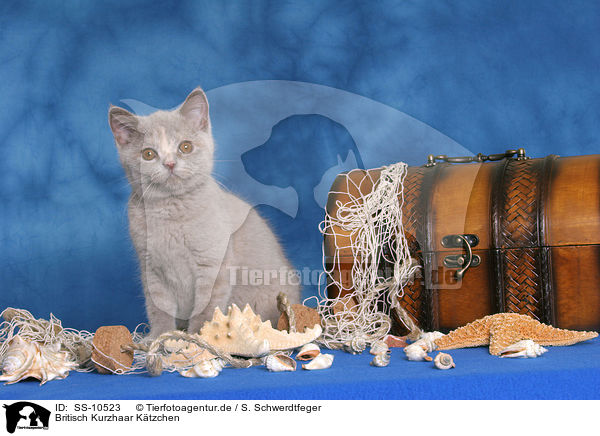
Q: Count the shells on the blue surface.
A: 12